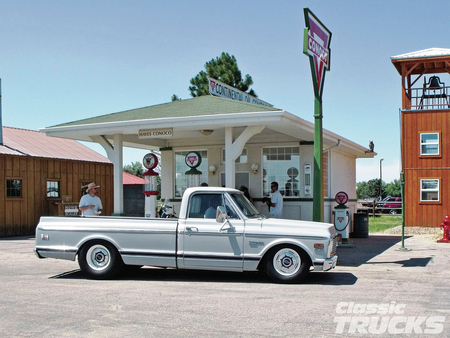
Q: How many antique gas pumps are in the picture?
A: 3